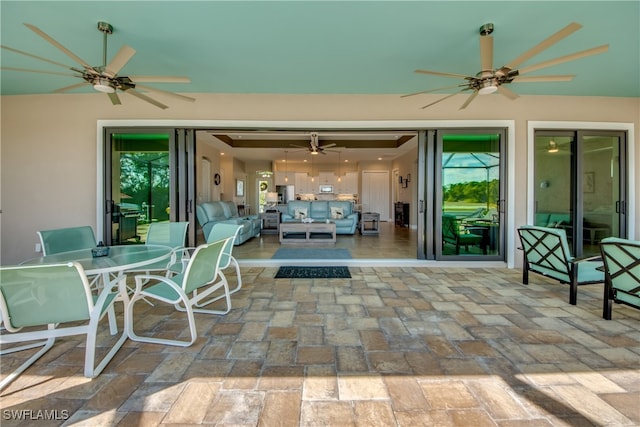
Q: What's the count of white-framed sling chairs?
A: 5